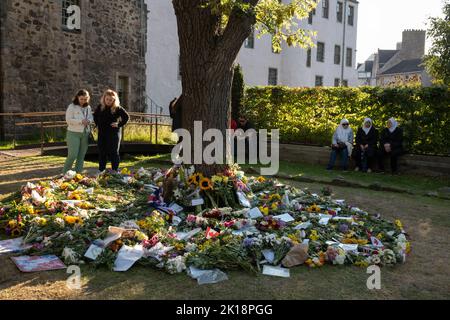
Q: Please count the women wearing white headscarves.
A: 3